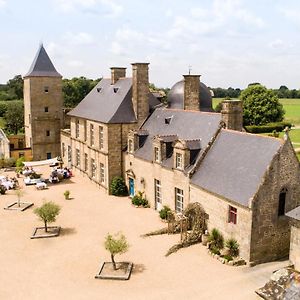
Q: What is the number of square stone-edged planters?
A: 3